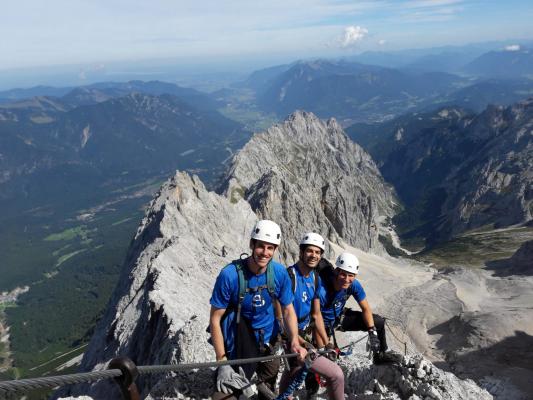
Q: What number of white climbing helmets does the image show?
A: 3